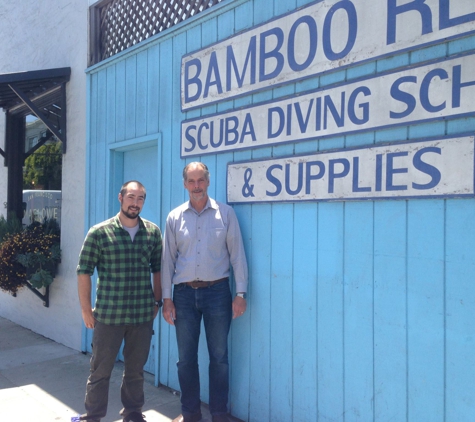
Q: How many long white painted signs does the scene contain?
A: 3